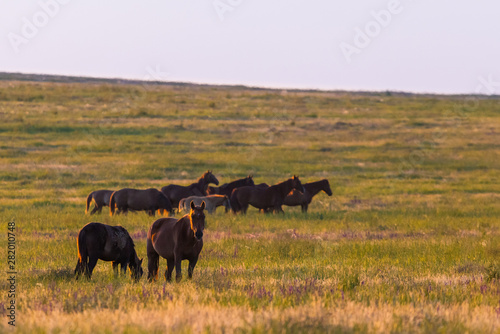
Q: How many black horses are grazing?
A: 1